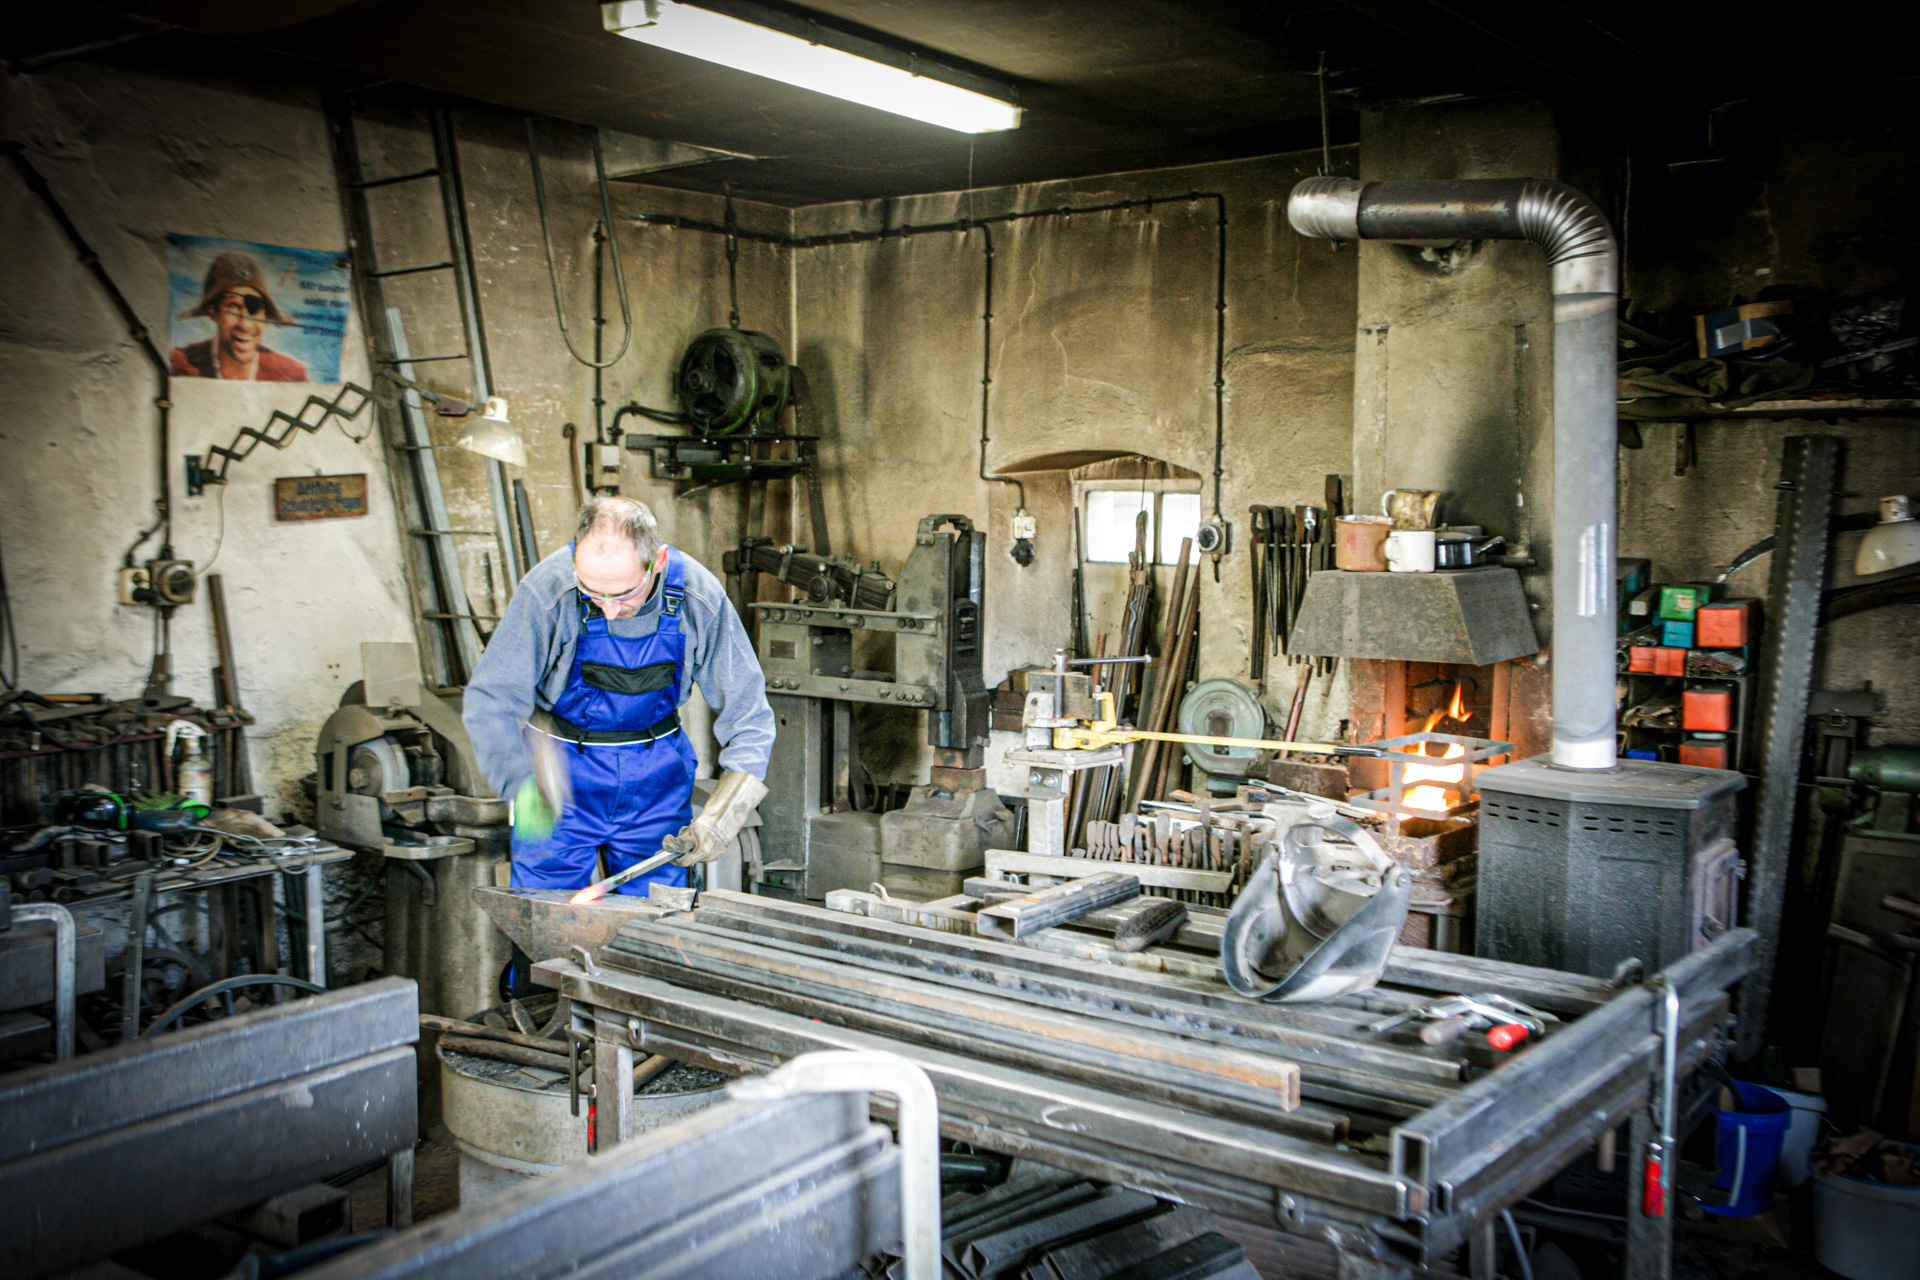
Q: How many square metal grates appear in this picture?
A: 2